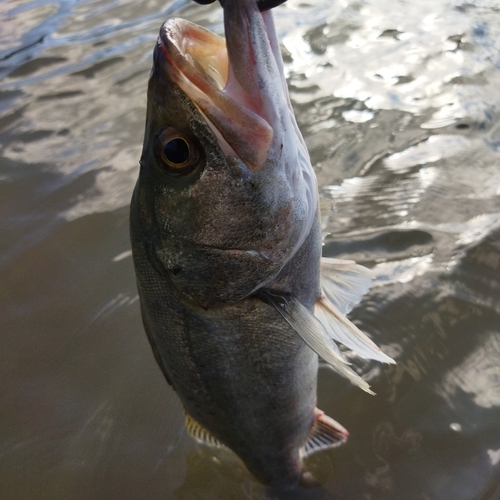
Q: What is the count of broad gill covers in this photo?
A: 1